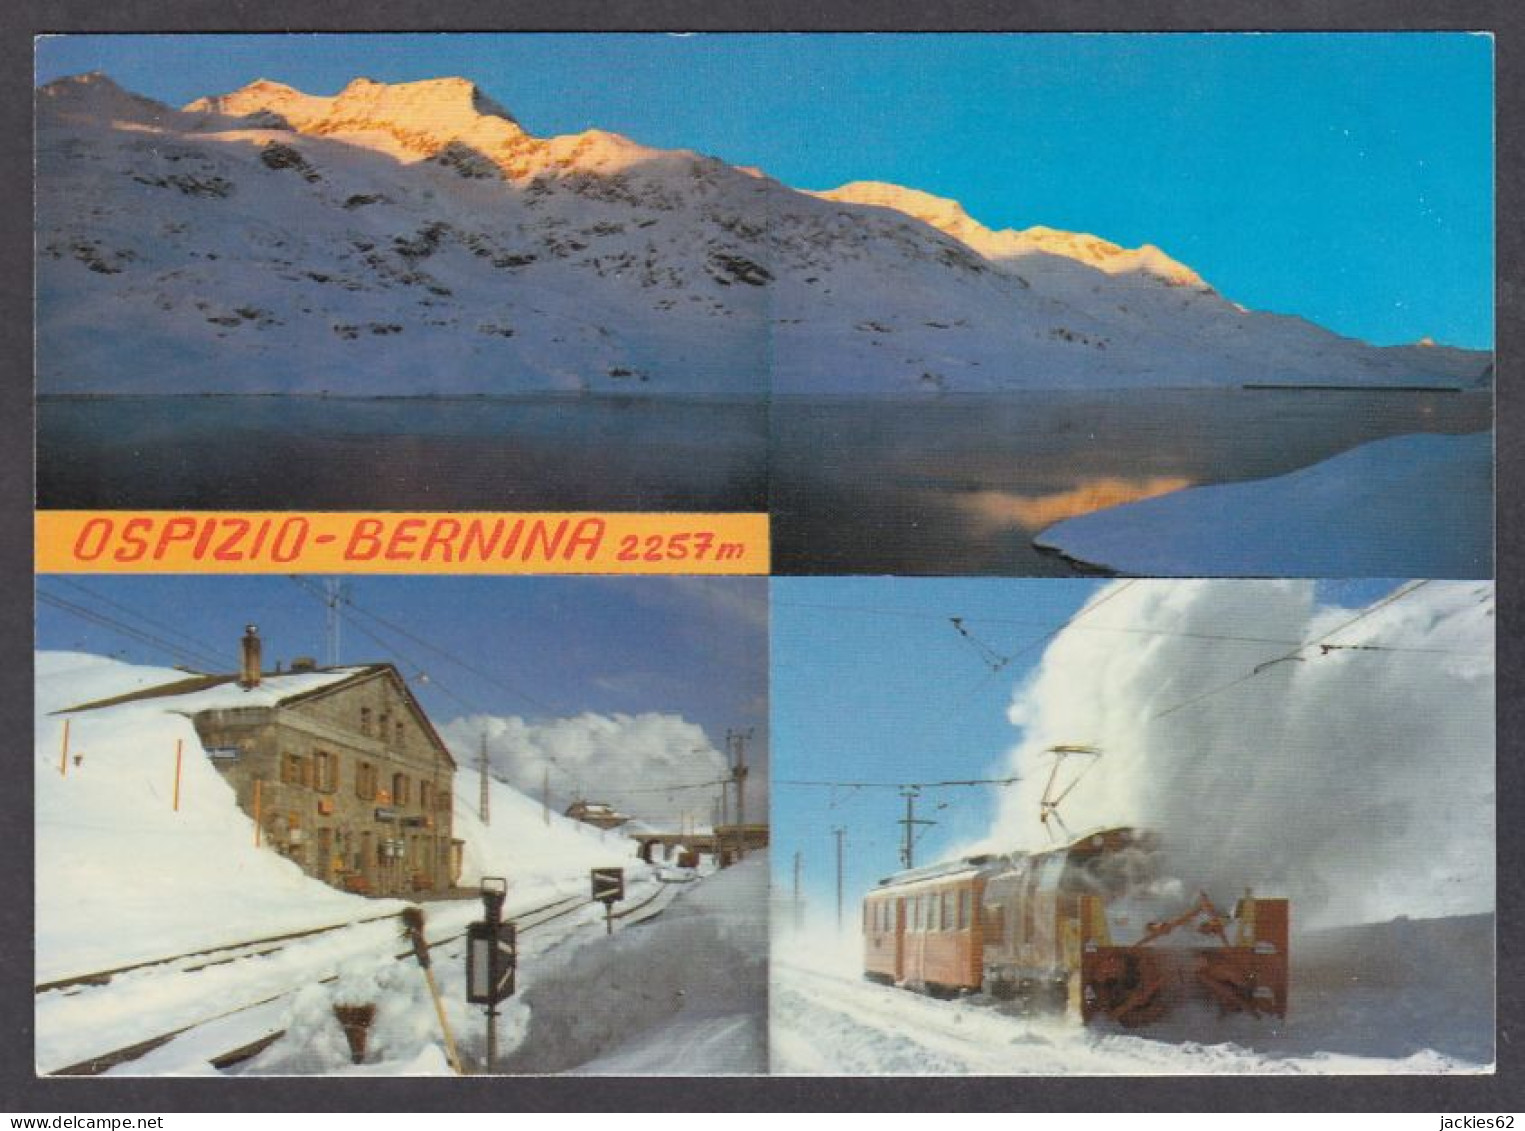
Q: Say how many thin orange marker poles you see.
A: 3